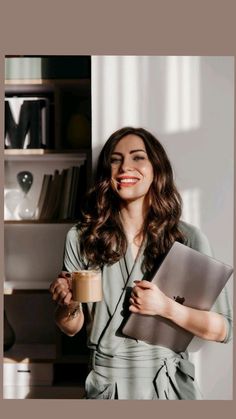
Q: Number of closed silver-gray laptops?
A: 1